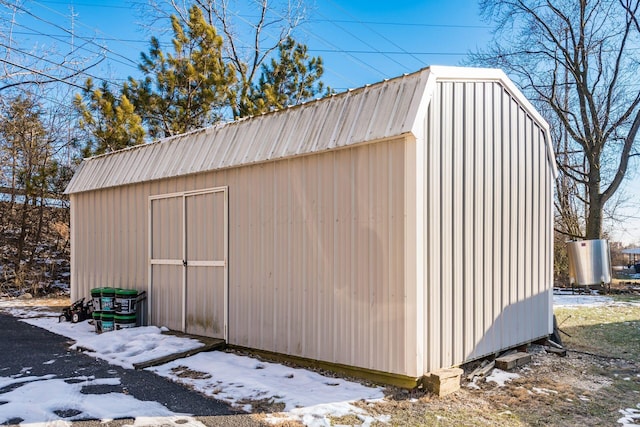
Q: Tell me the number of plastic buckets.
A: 6